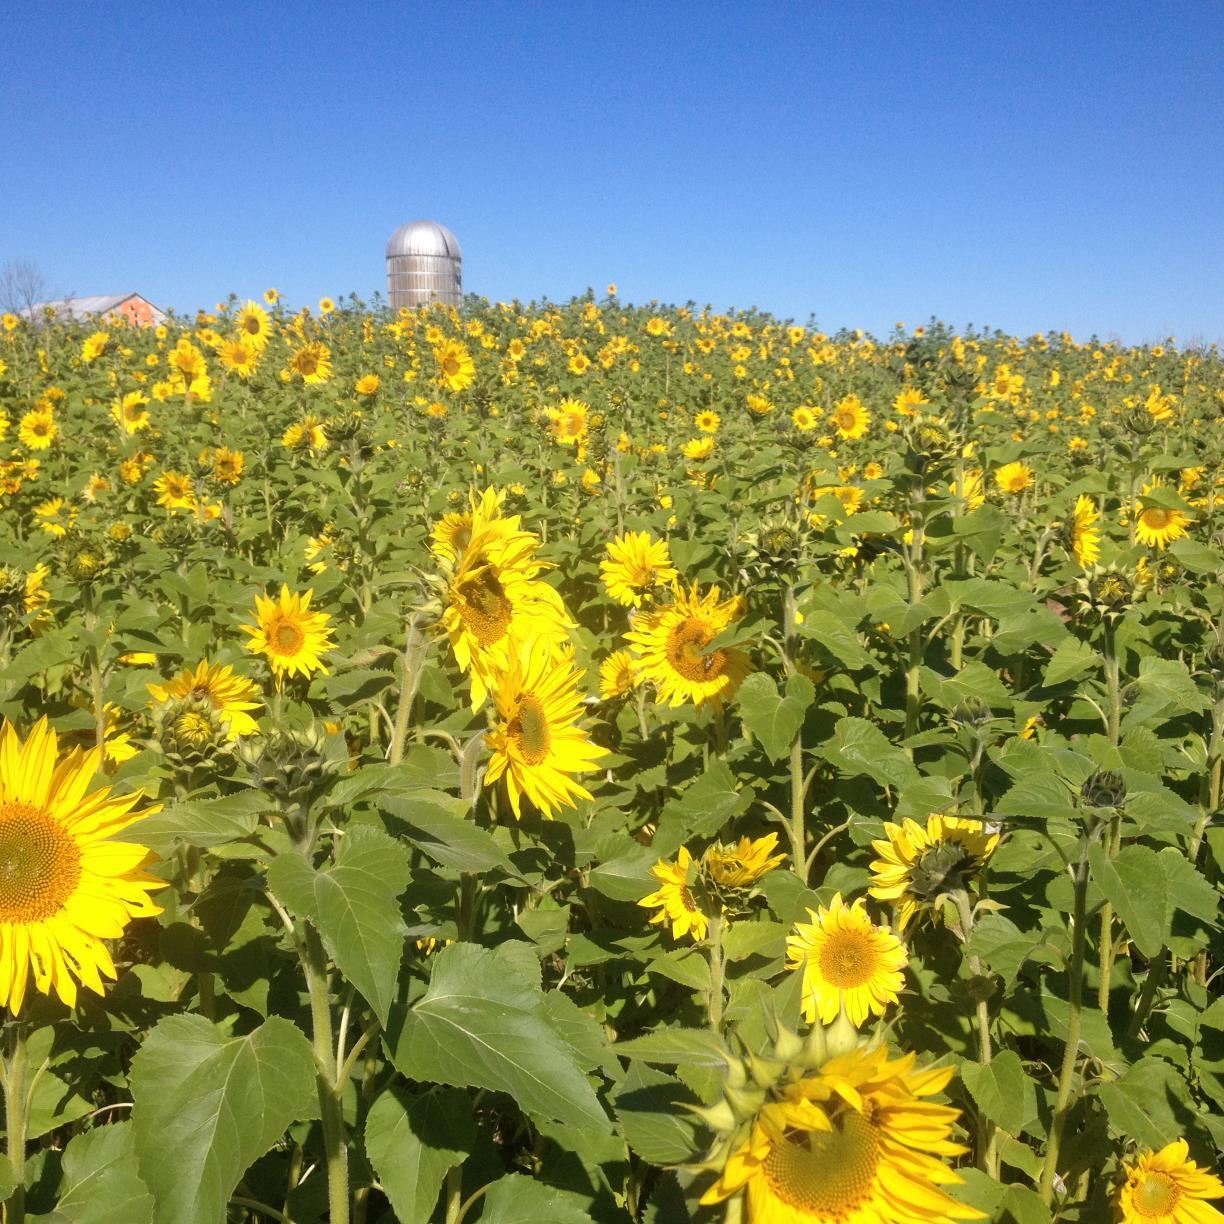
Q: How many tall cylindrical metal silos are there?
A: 1